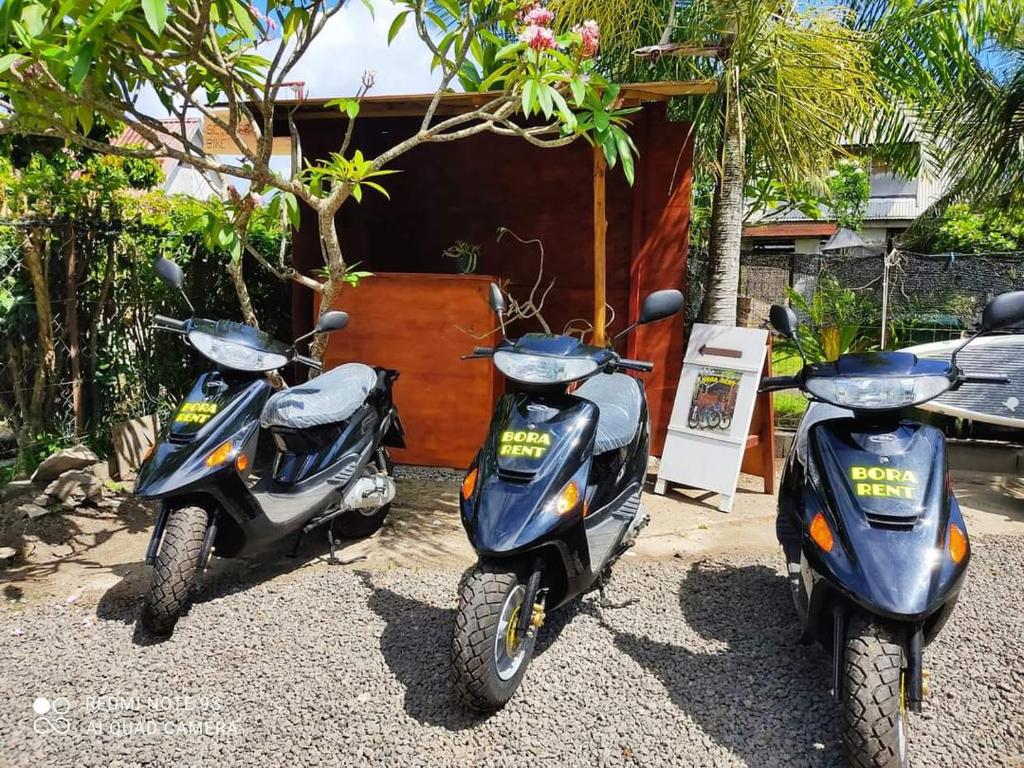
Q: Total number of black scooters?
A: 3